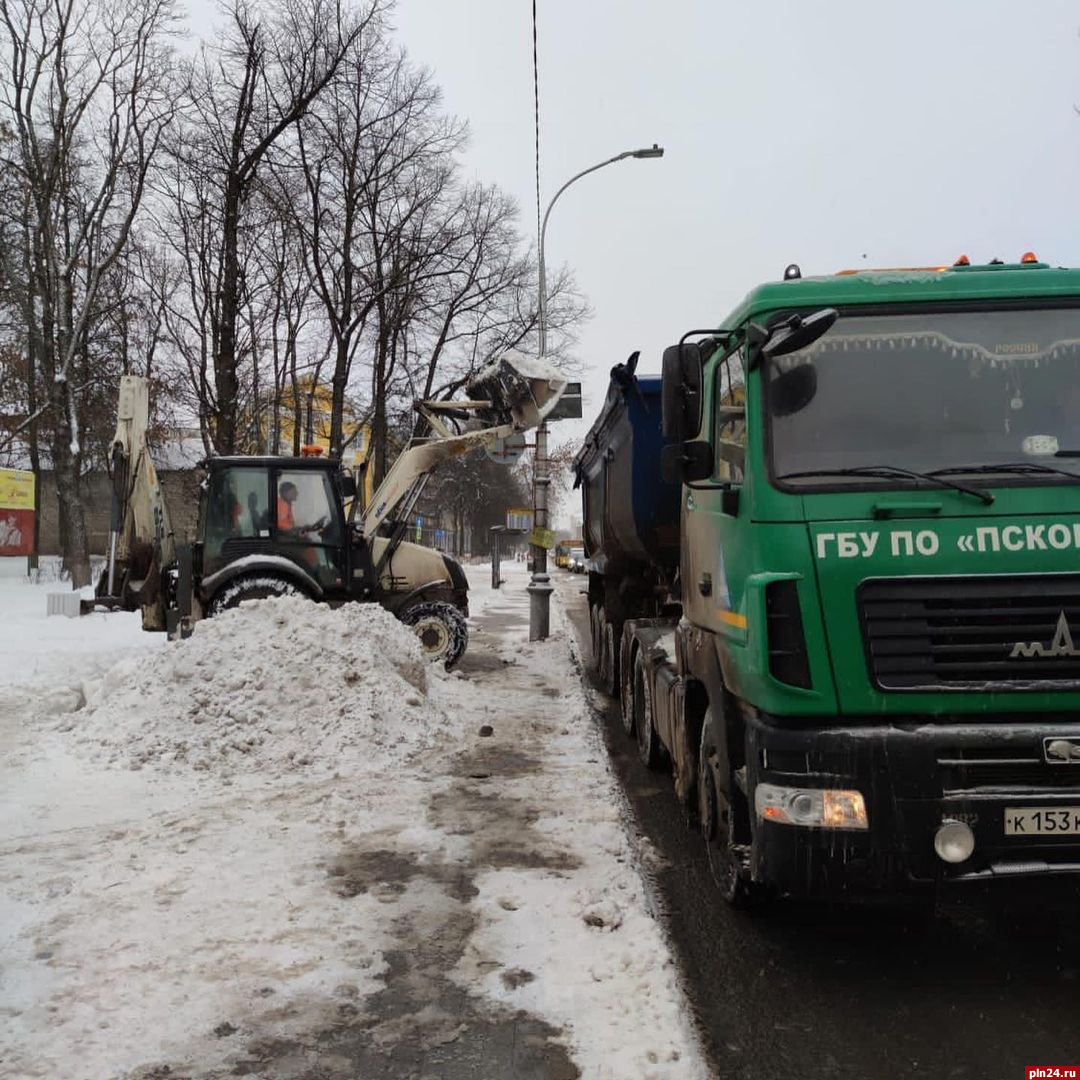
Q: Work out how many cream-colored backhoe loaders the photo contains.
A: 1